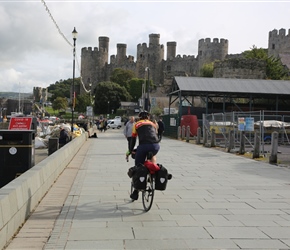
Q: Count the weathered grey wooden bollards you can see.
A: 10